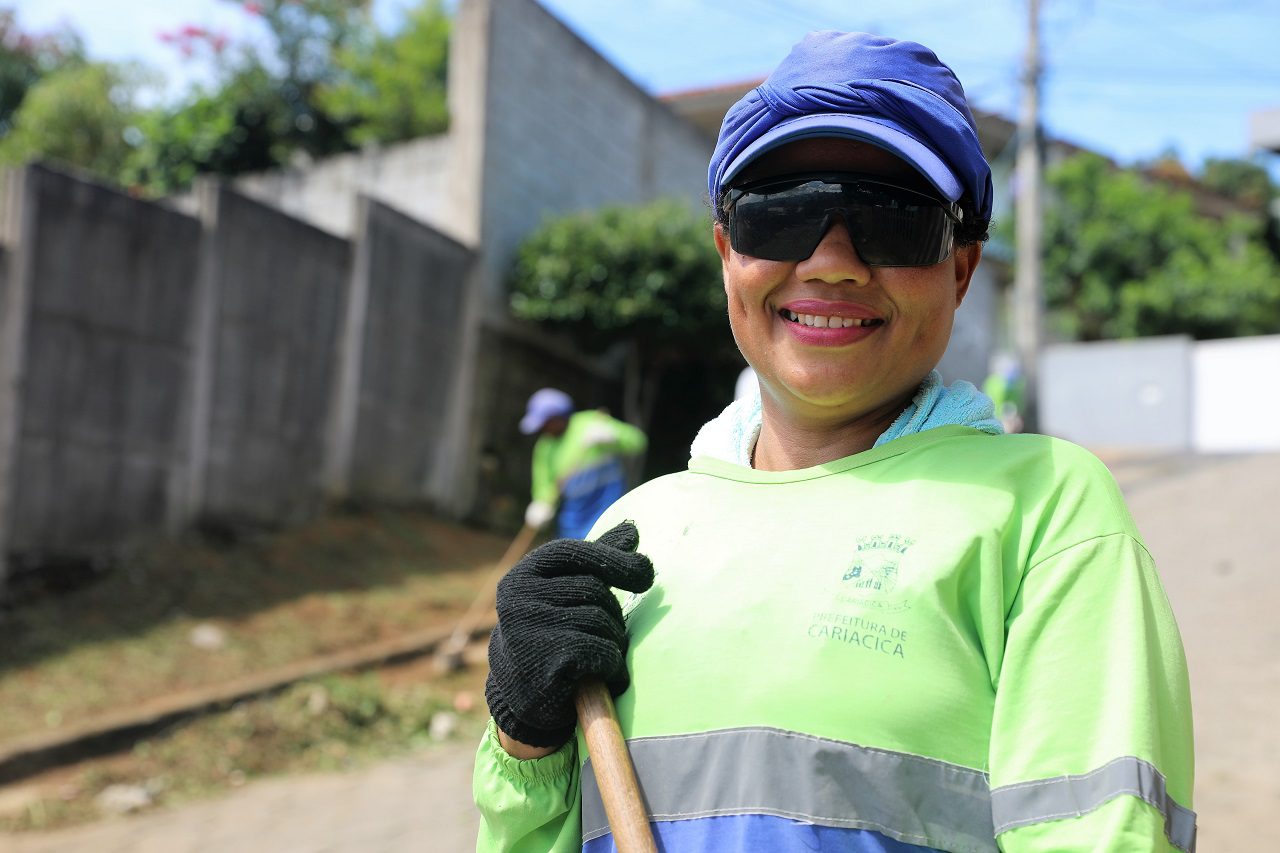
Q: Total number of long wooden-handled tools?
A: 2